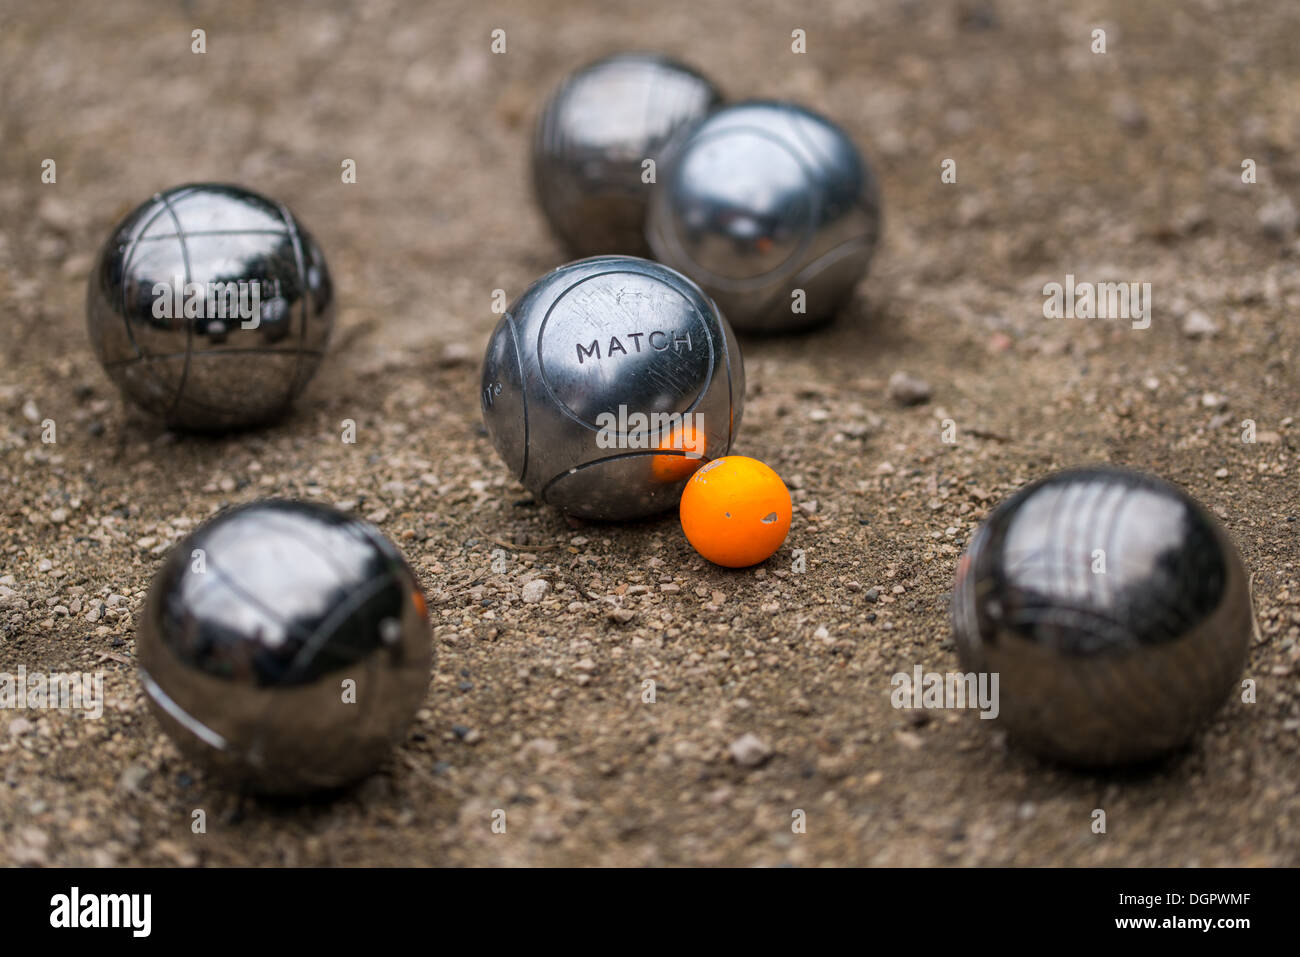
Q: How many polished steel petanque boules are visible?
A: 6